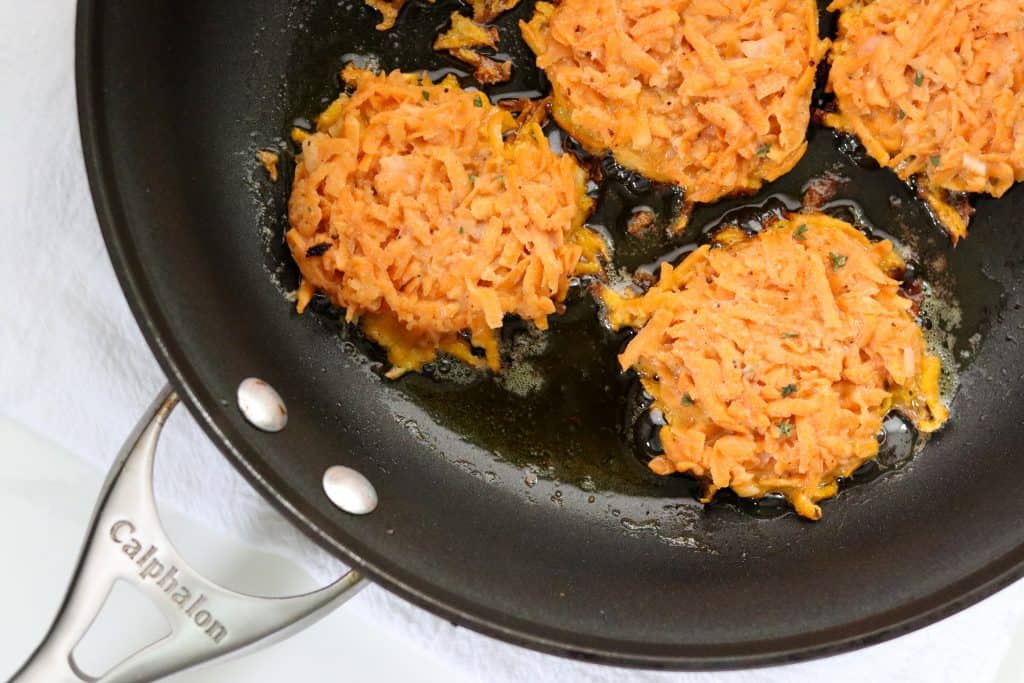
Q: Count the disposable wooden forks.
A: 0